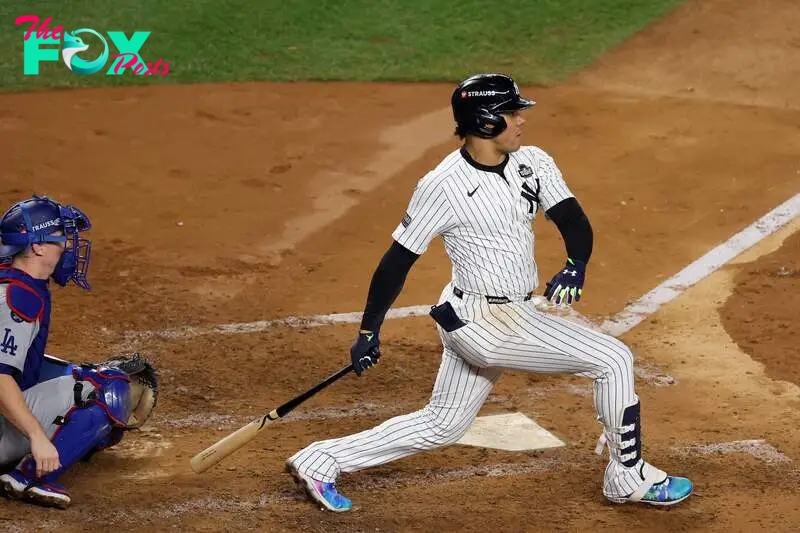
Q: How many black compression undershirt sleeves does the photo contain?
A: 2